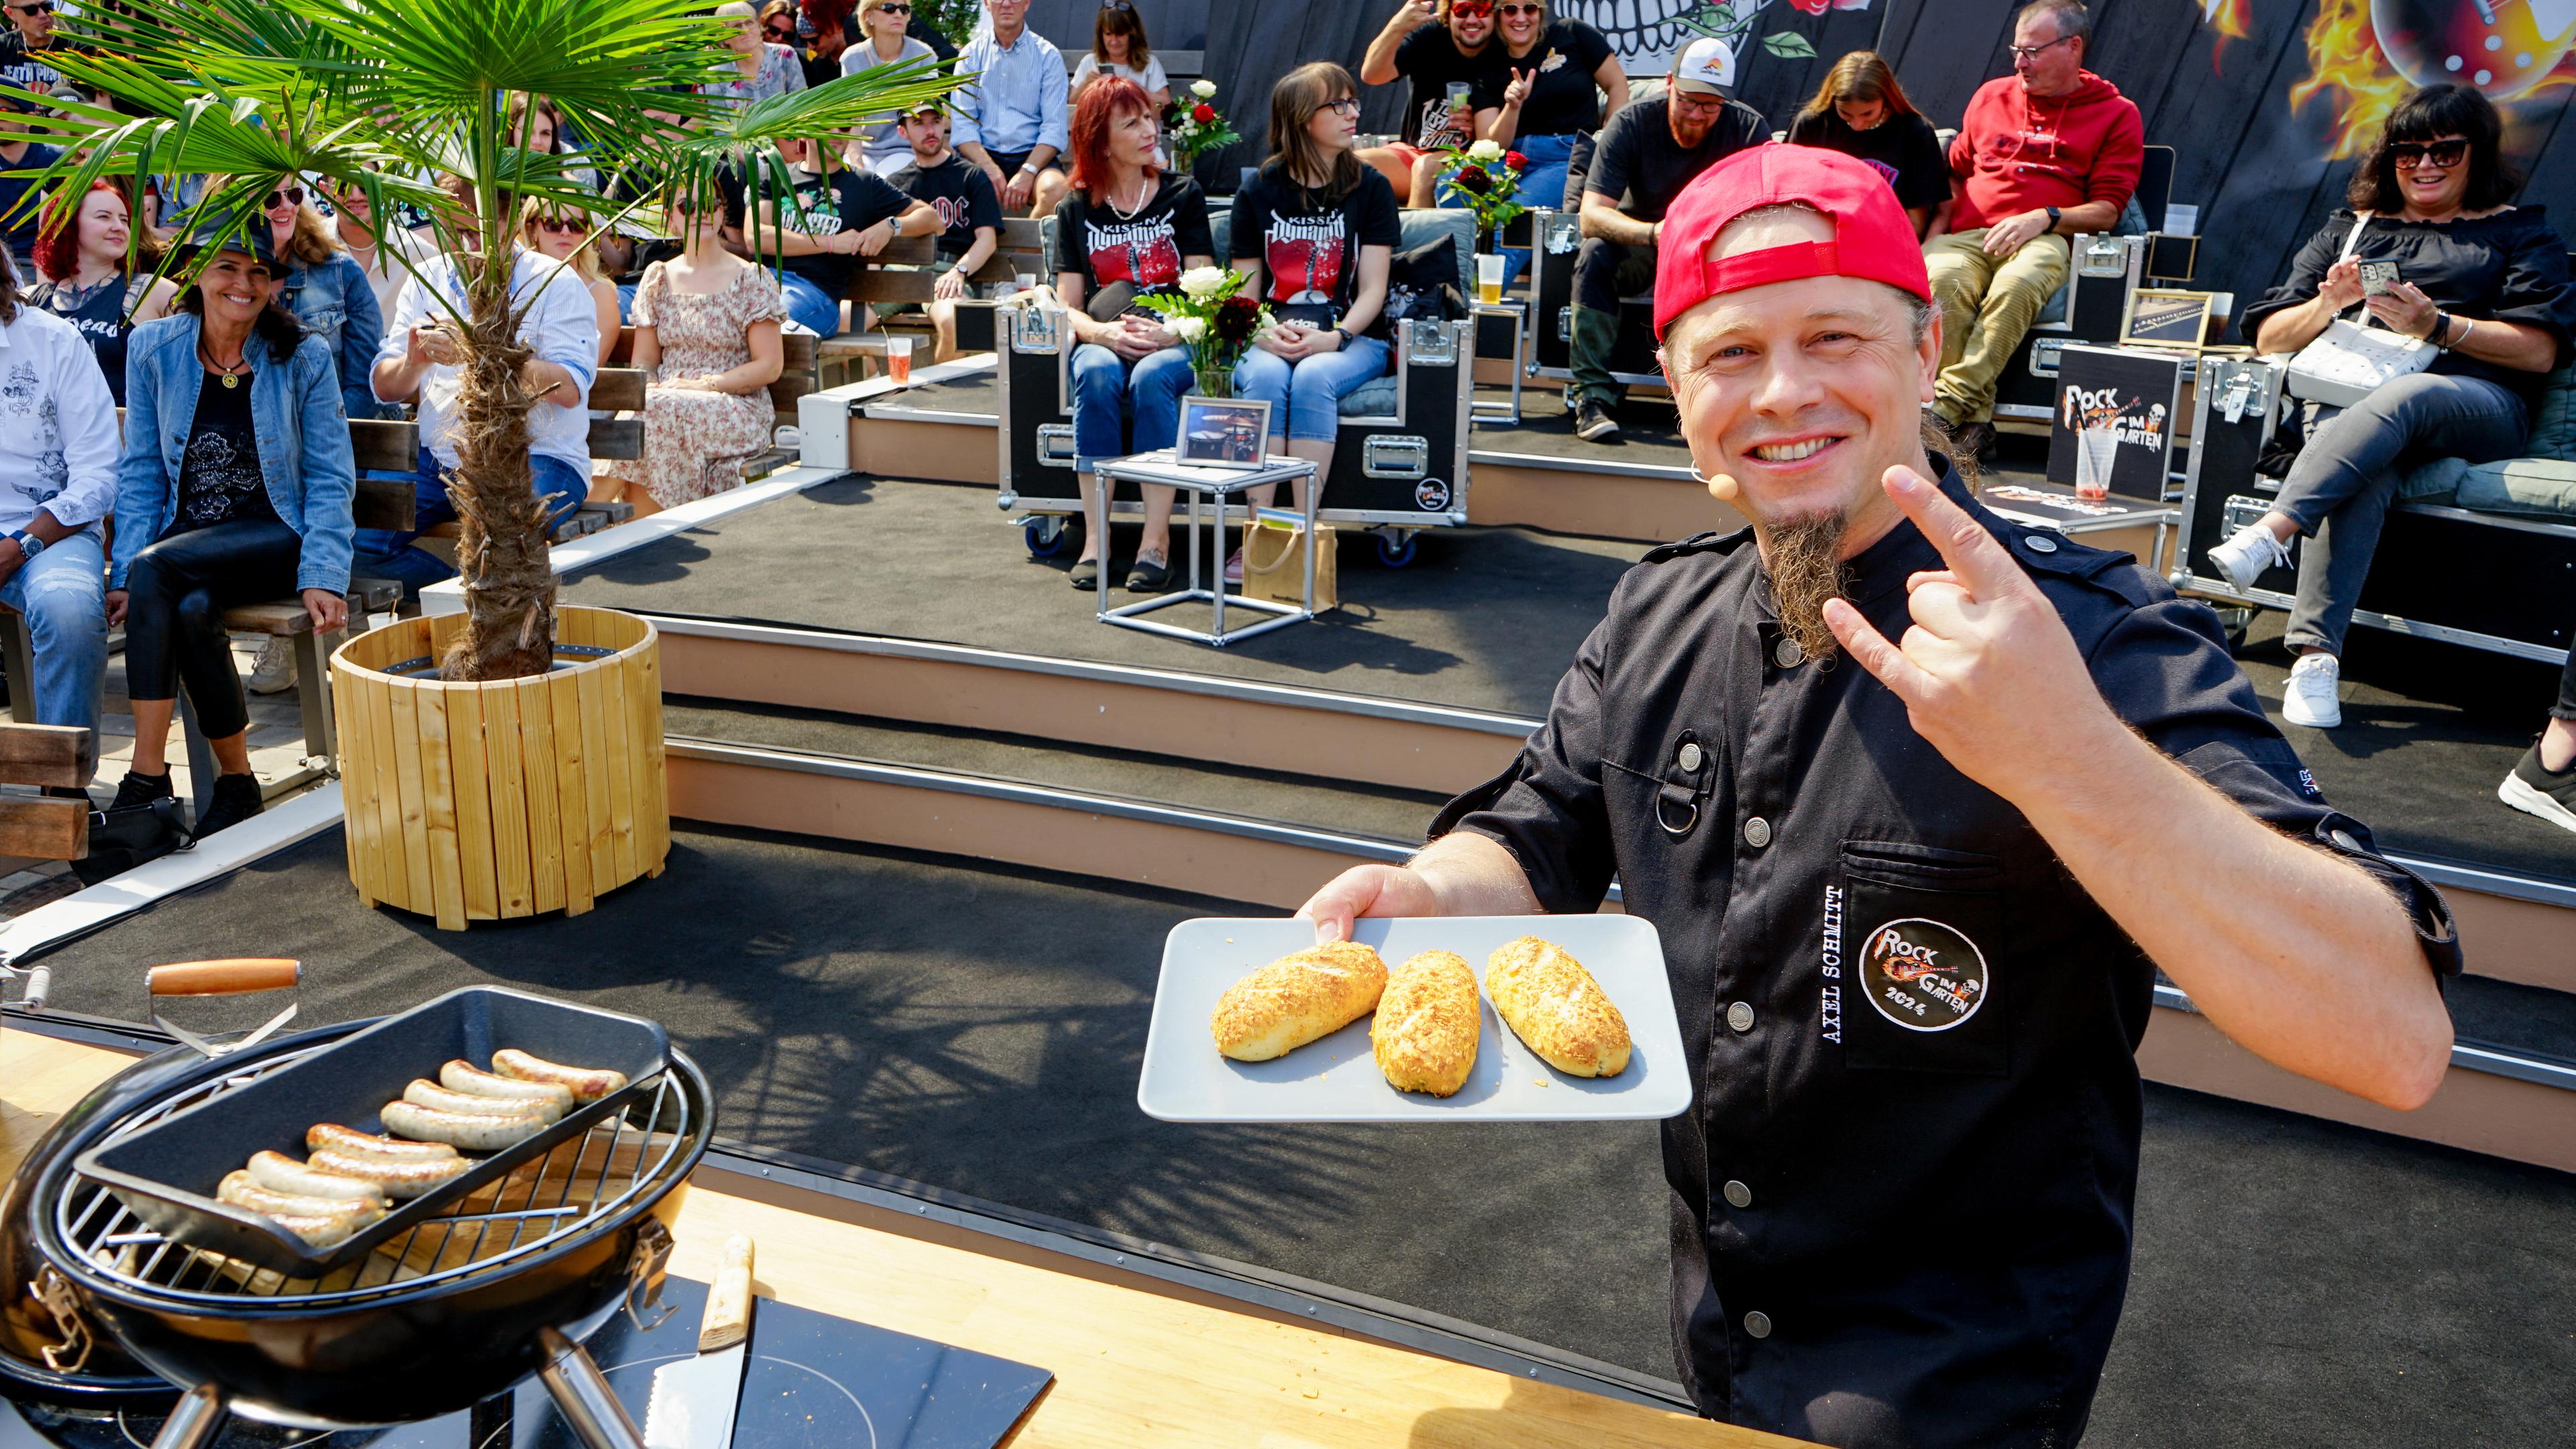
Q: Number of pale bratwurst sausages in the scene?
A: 9